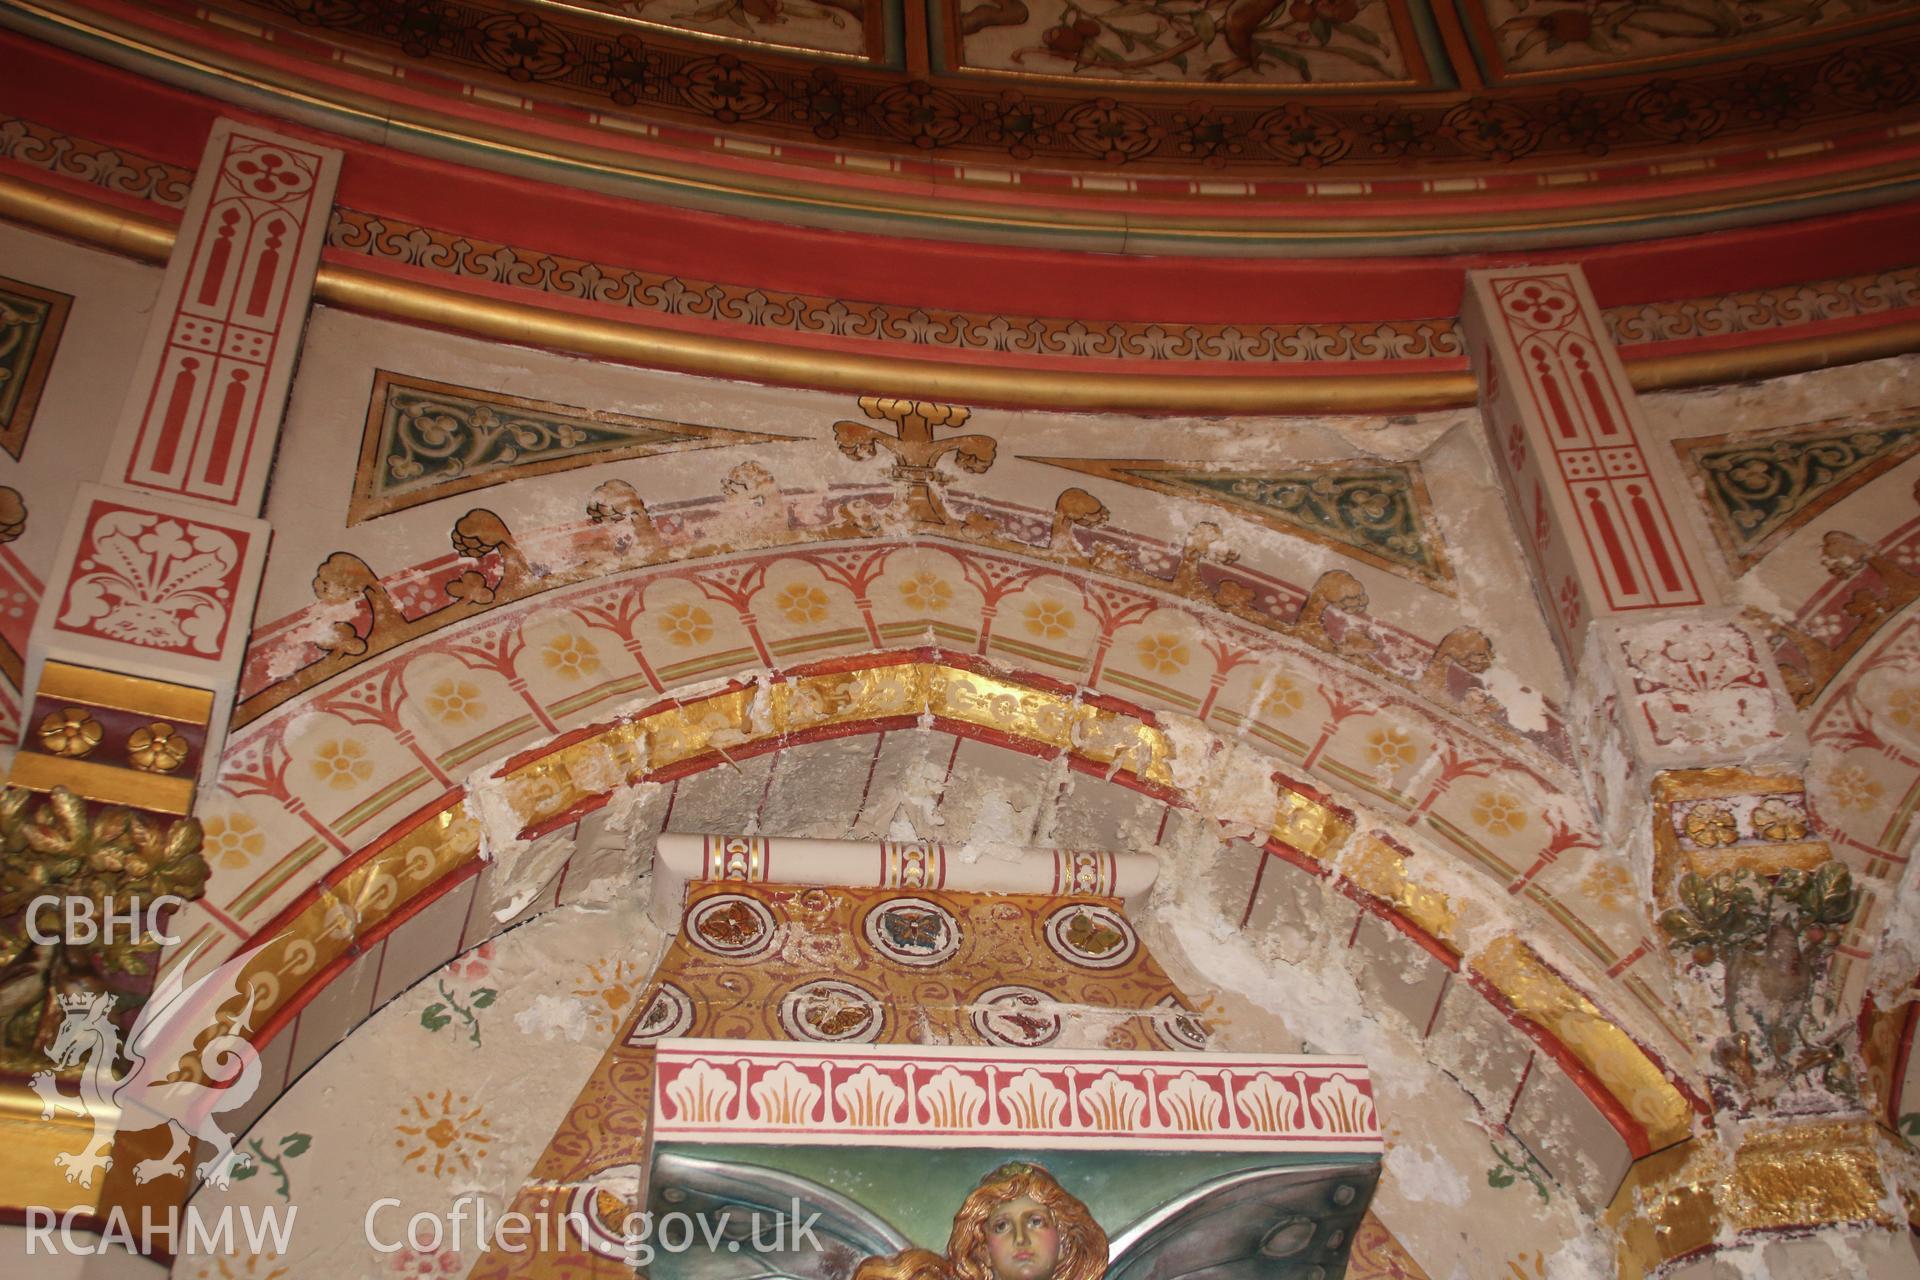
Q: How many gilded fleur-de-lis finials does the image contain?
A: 1